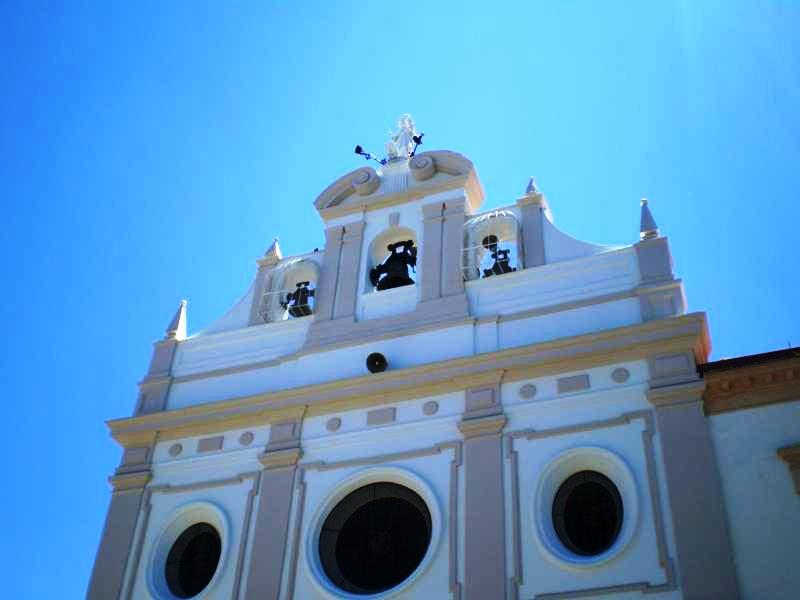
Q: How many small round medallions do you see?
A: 6